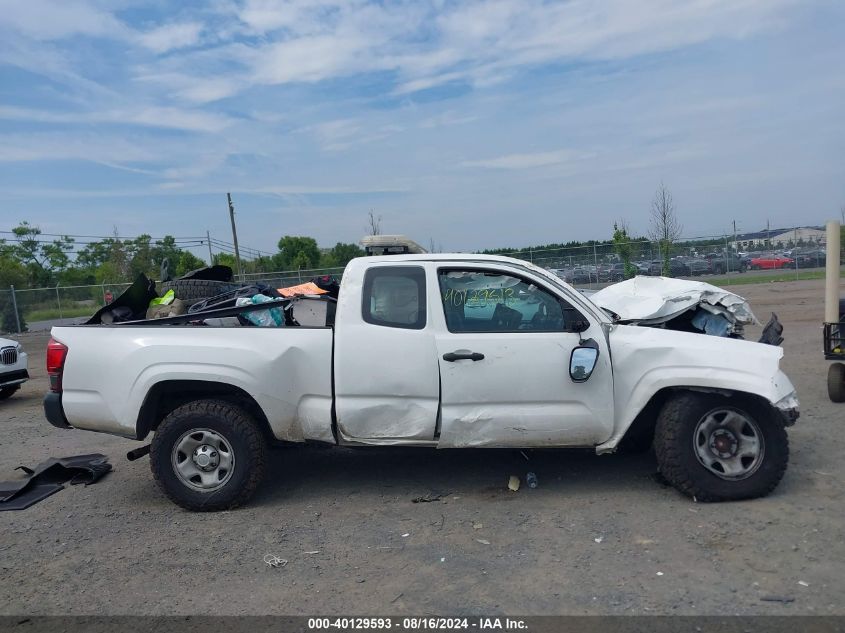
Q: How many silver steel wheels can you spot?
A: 2